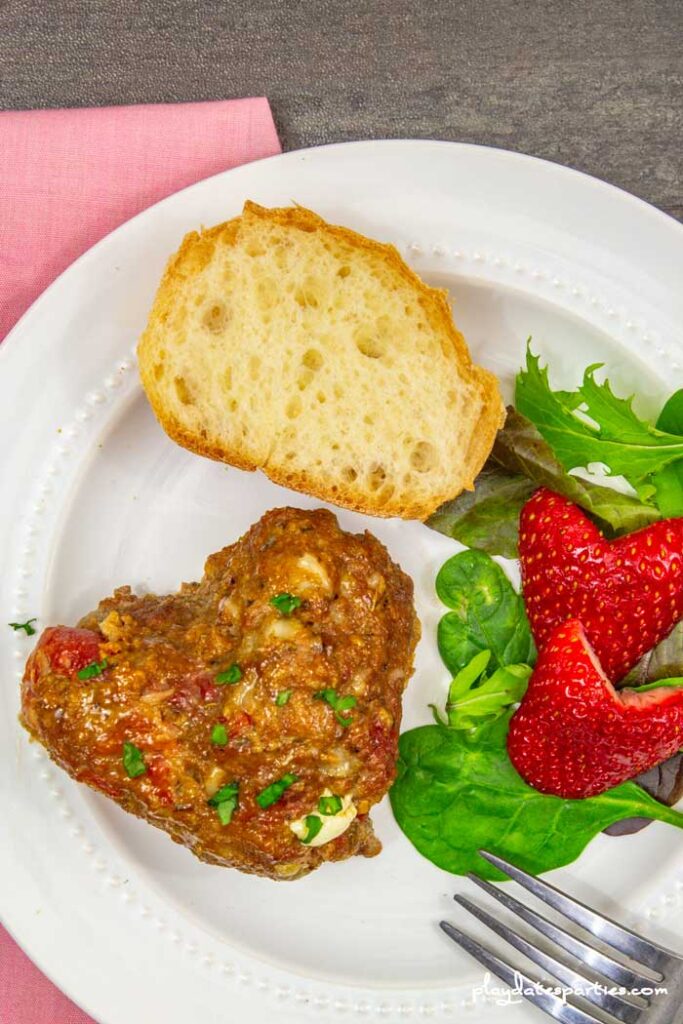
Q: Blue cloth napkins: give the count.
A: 0